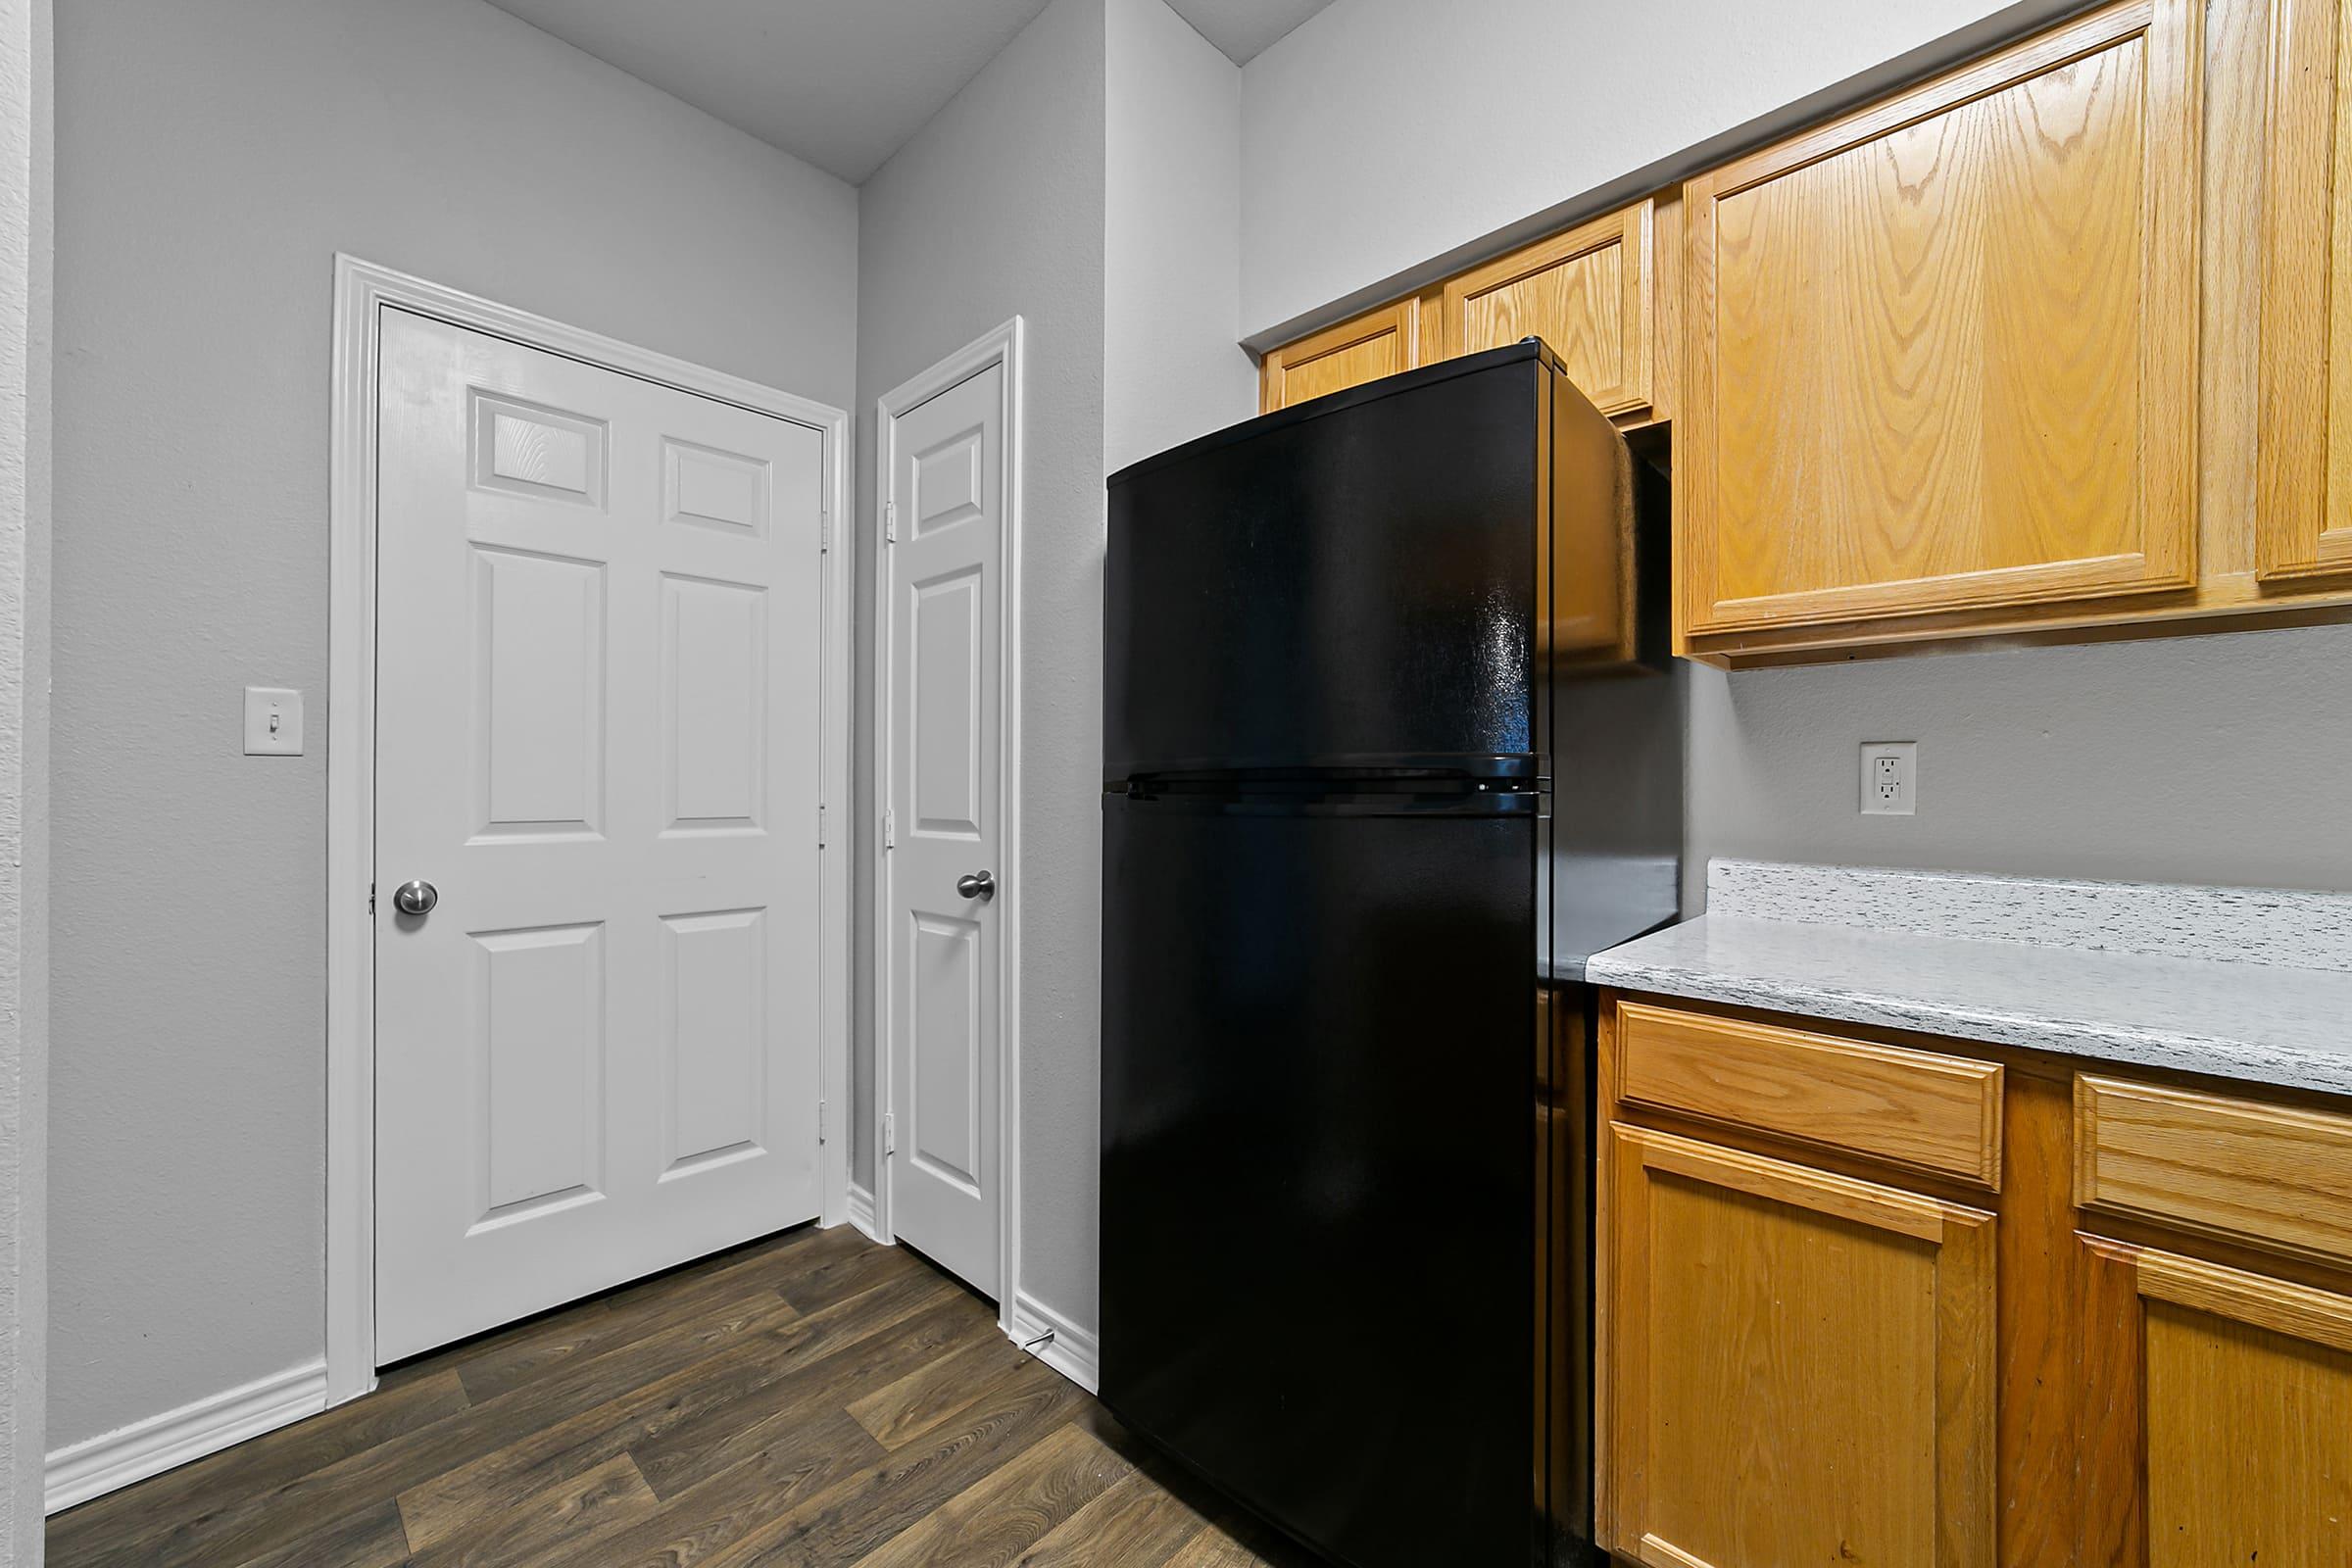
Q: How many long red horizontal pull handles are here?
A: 0